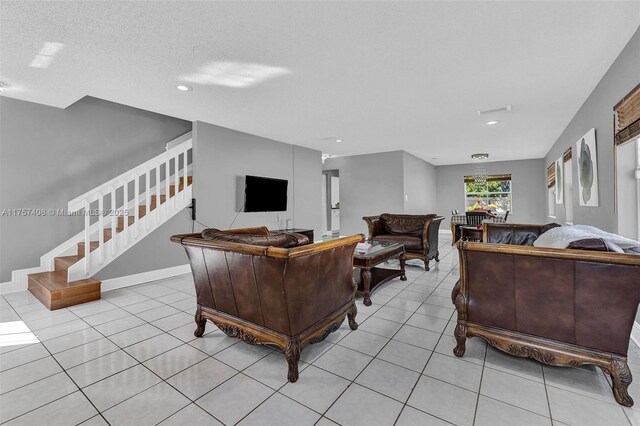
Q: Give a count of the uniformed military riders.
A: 0